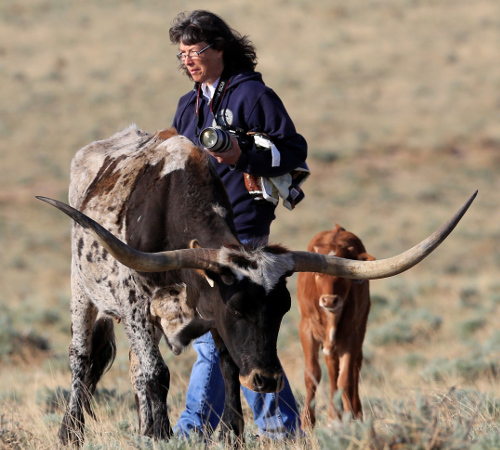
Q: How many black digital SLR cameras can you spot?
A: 1